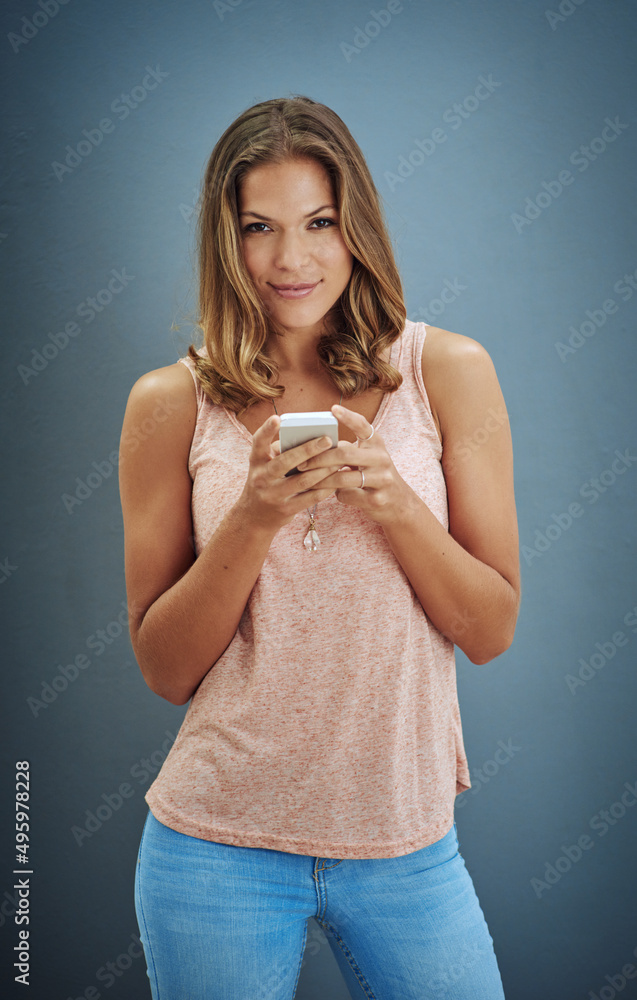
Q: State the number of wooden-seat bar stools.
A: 0